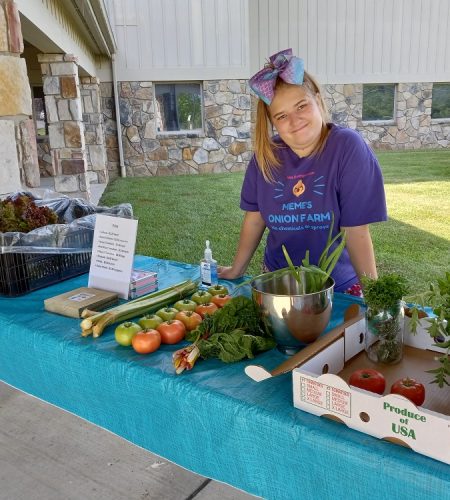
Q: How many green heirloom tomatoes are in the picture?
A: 6